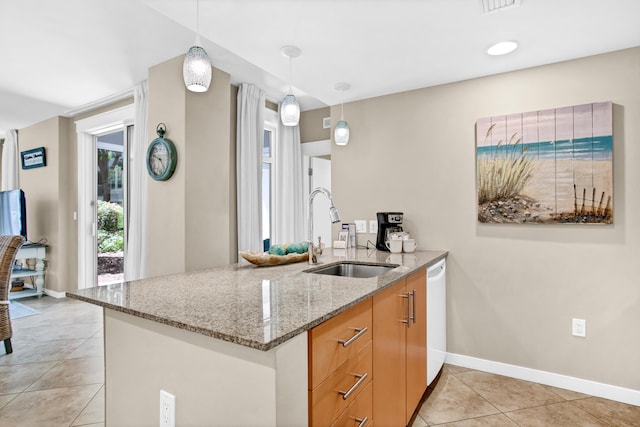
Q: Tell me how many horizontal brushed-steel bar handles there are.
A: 3